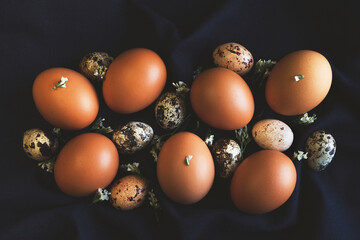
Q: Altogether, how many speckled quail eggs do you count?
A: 9